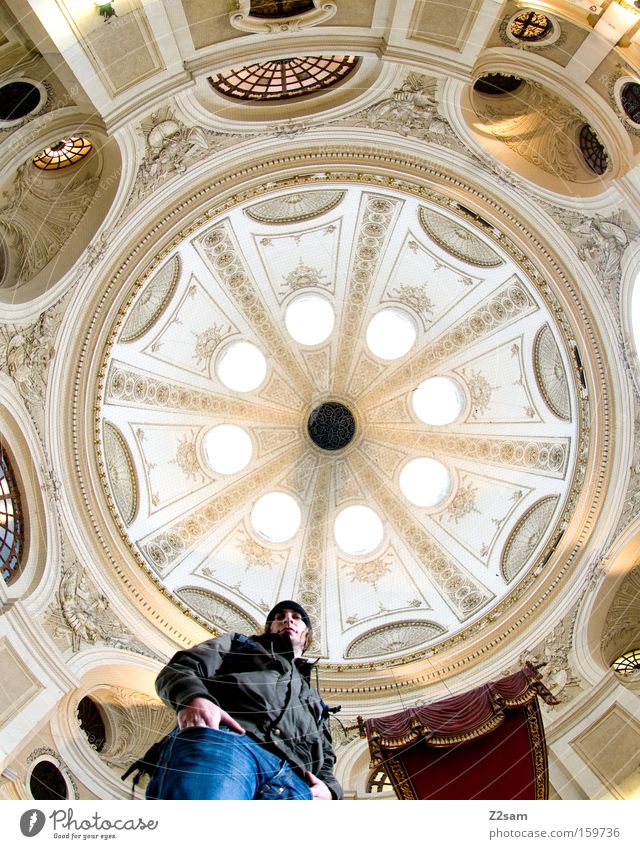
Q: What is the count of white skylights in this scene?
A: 8